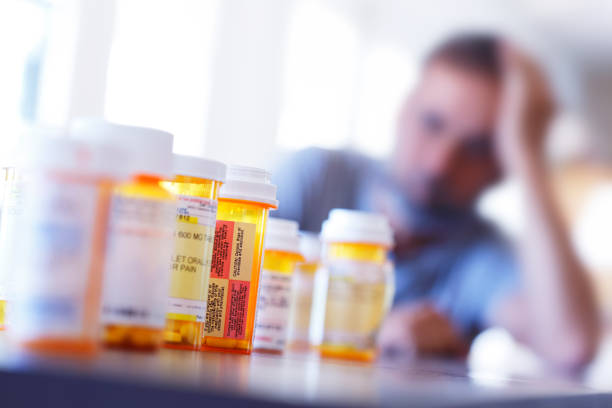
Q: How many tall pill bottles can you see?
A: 4